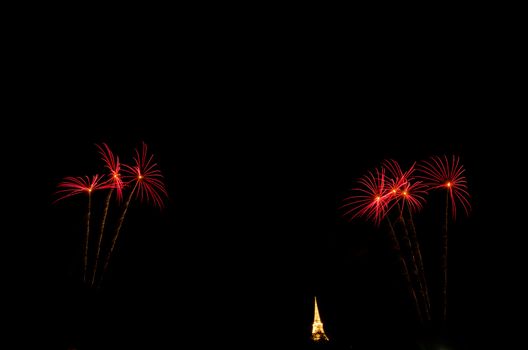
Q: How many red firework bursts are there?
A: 7